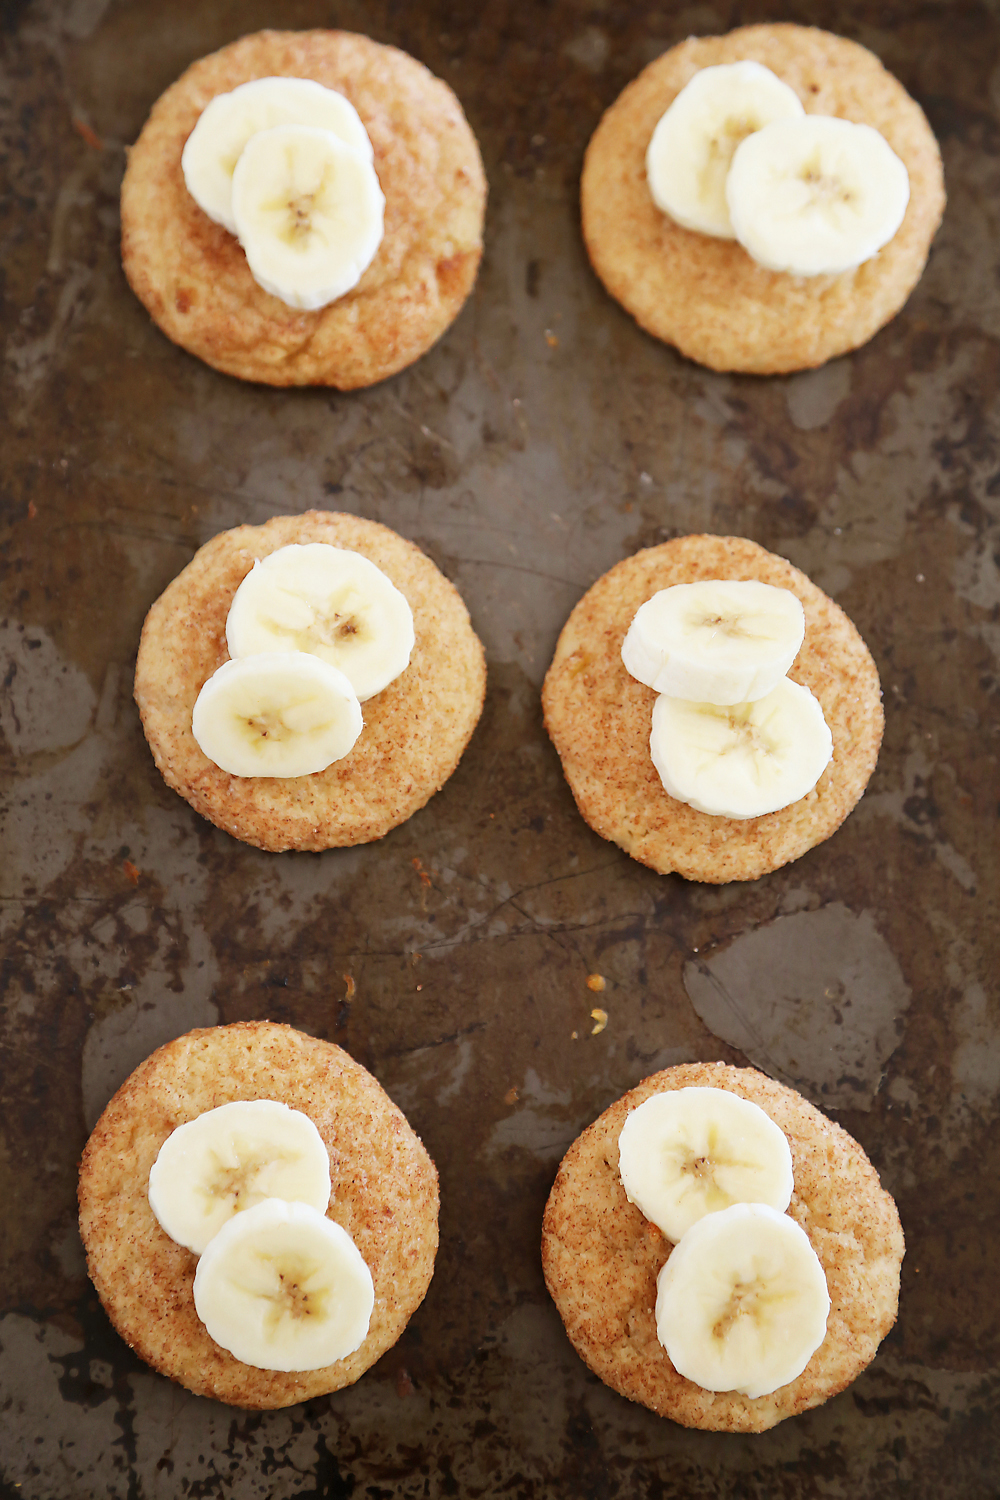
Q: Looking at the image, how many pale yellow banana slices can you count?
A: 12